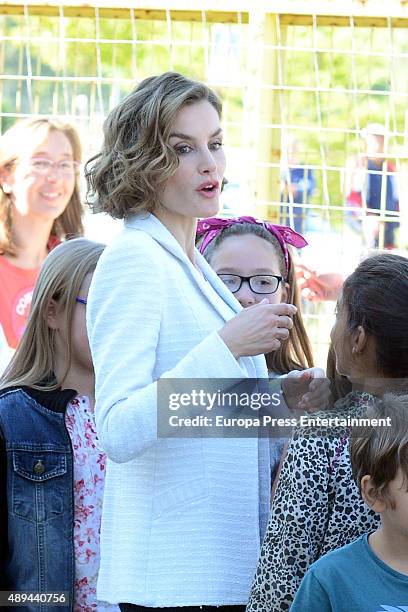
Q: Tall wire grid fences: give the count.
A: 1